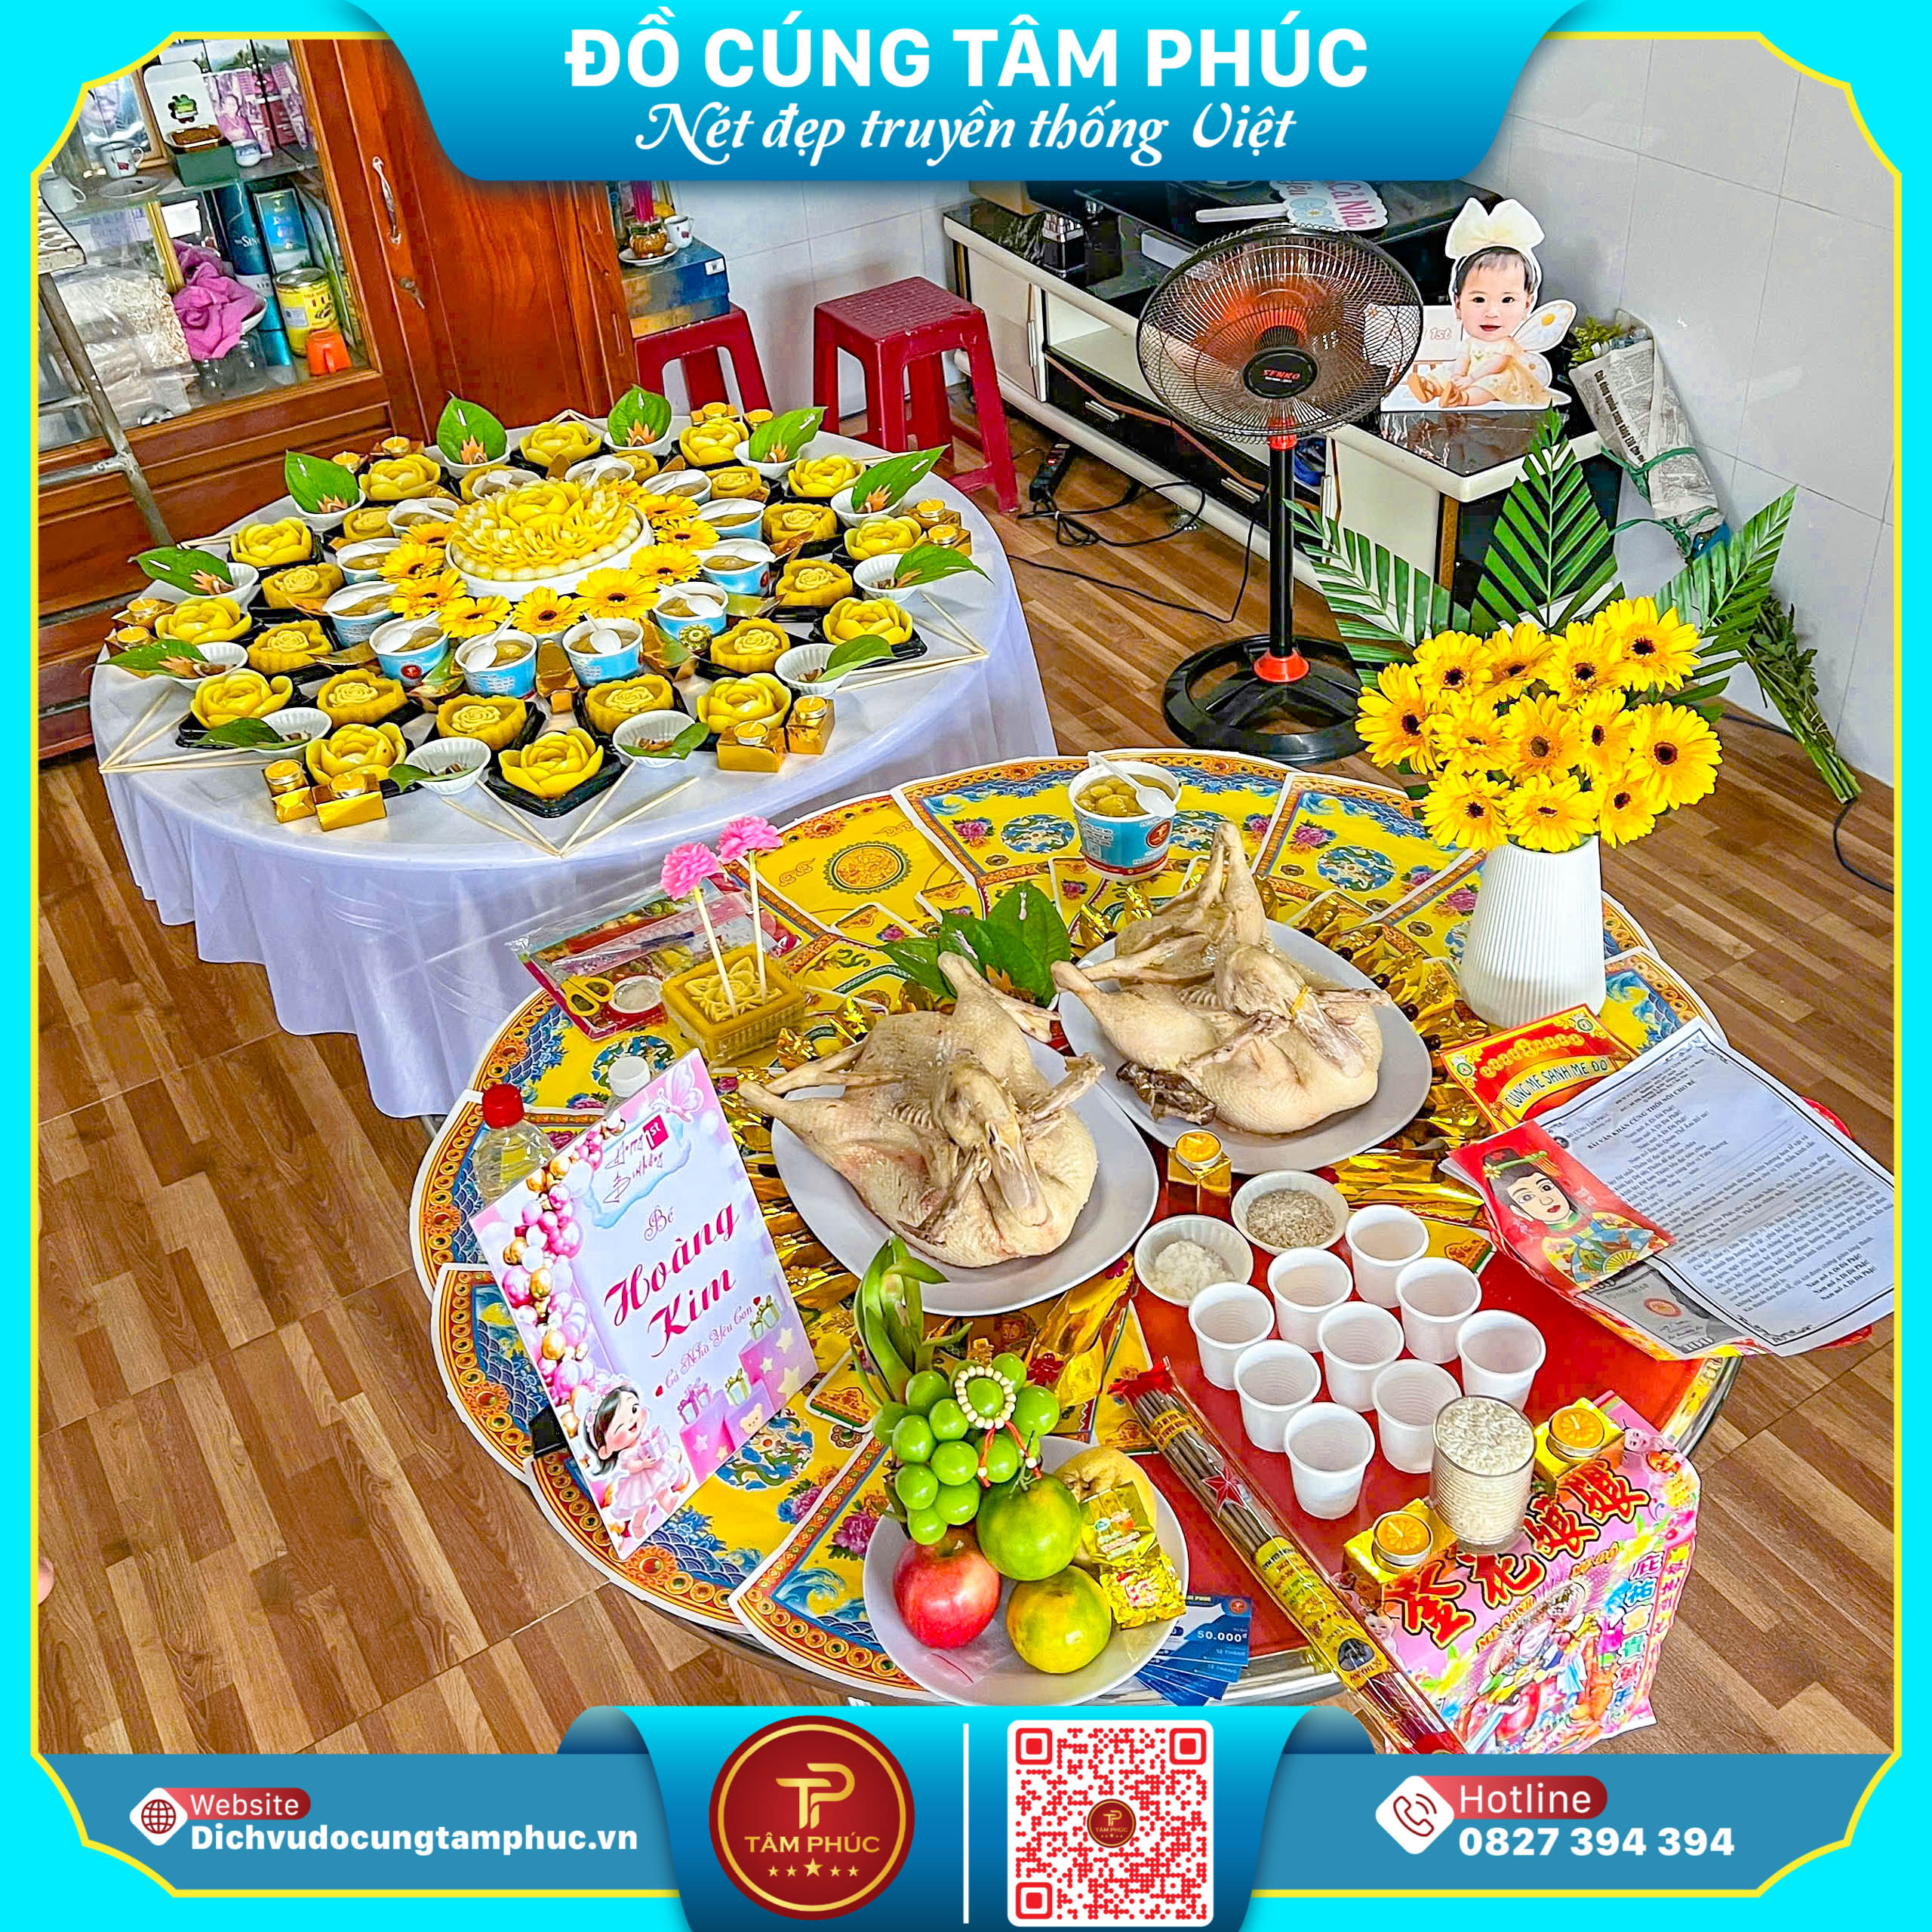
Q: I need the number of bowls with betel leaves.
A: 12